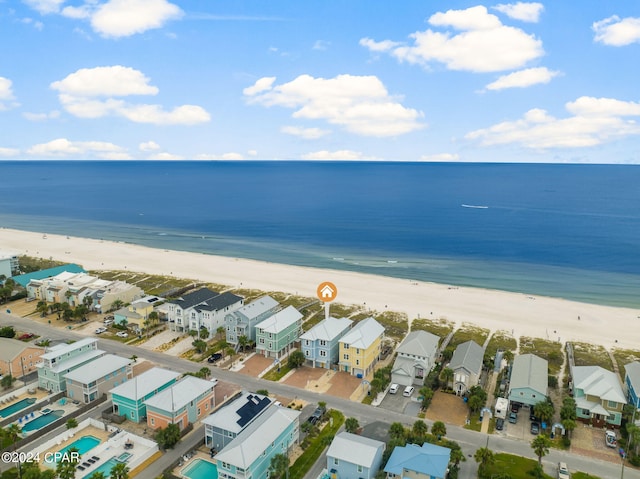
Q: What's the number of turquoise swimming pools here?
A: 5